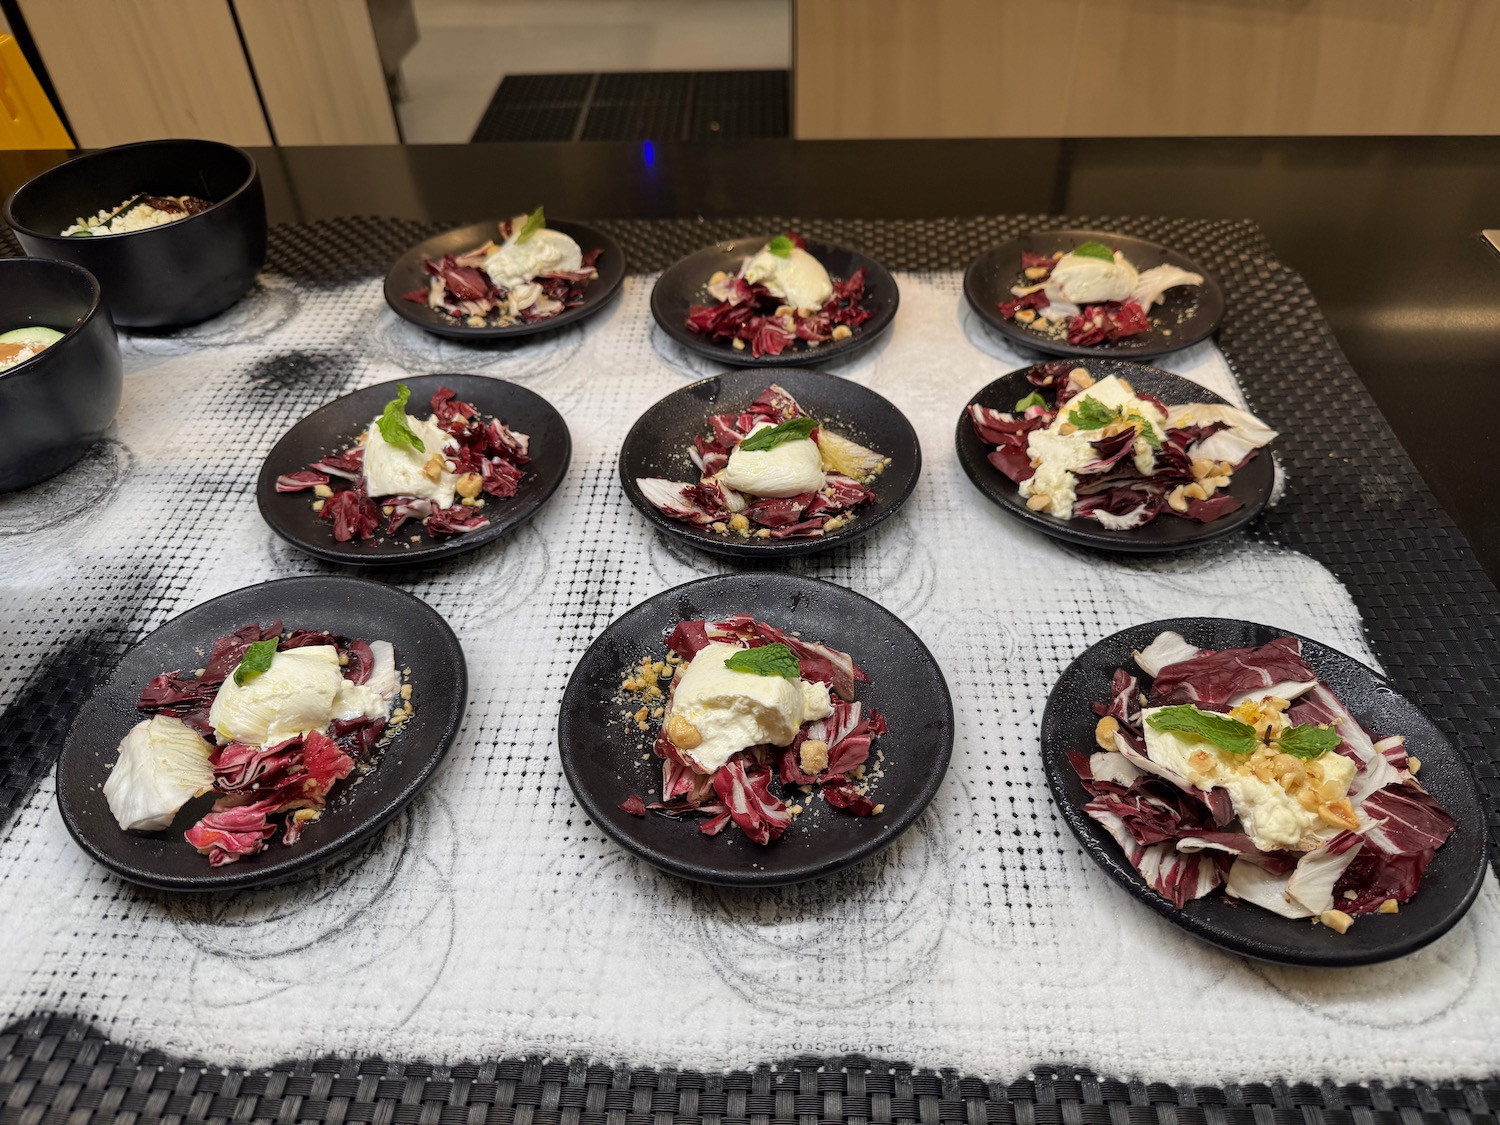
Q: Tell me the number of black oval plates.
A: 9